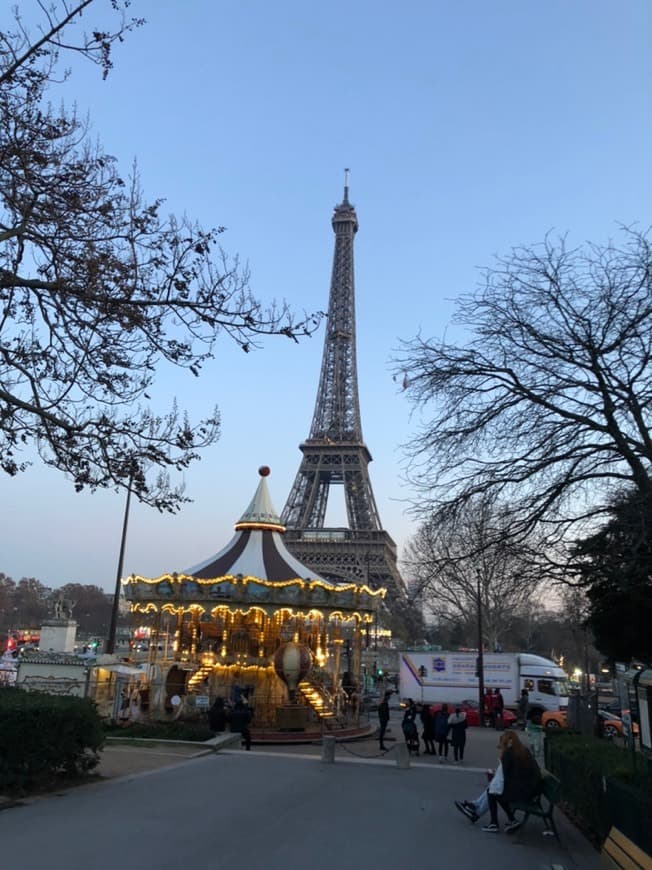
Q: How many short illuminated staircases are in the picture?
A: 2